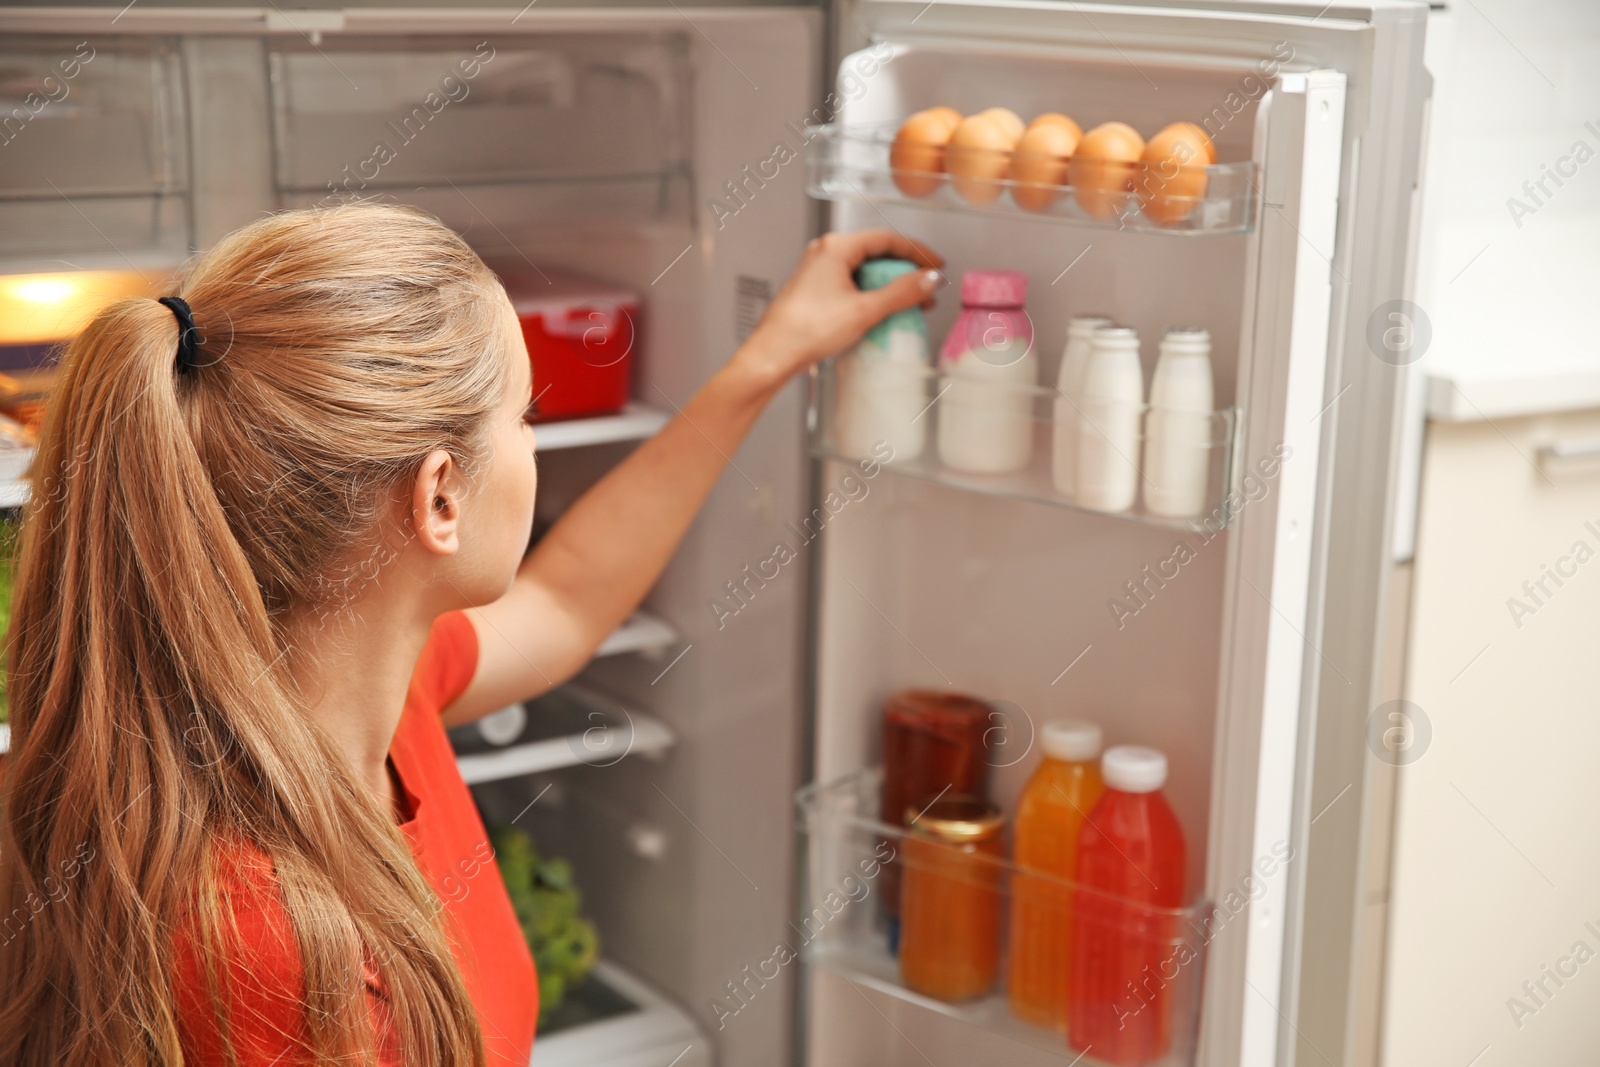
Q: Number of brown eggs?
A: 10